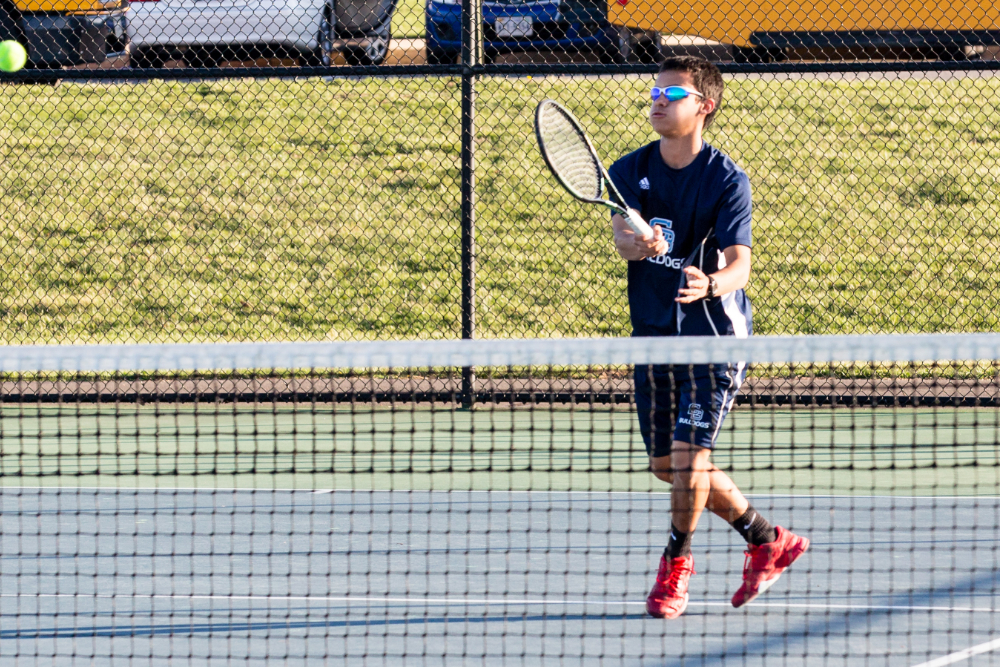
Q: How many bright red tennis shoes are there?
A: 2